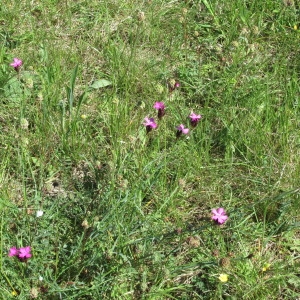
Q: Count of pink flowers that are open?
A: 8